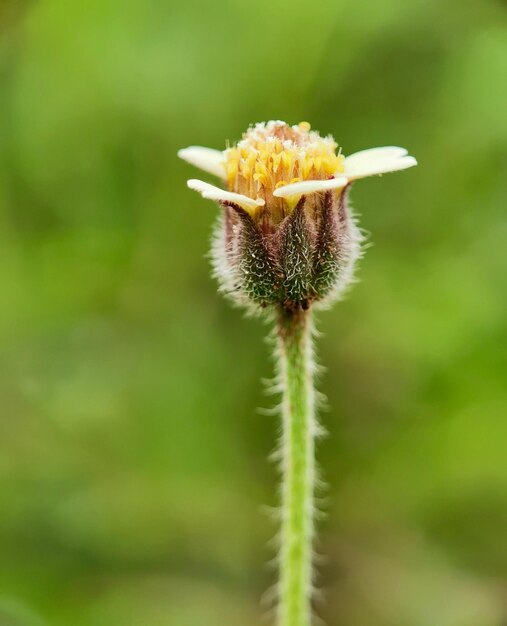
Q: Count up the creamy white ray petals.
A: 4